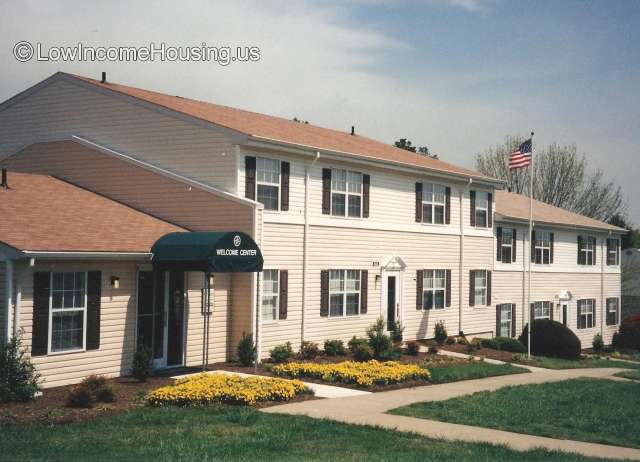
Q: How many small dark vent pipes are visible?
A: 3